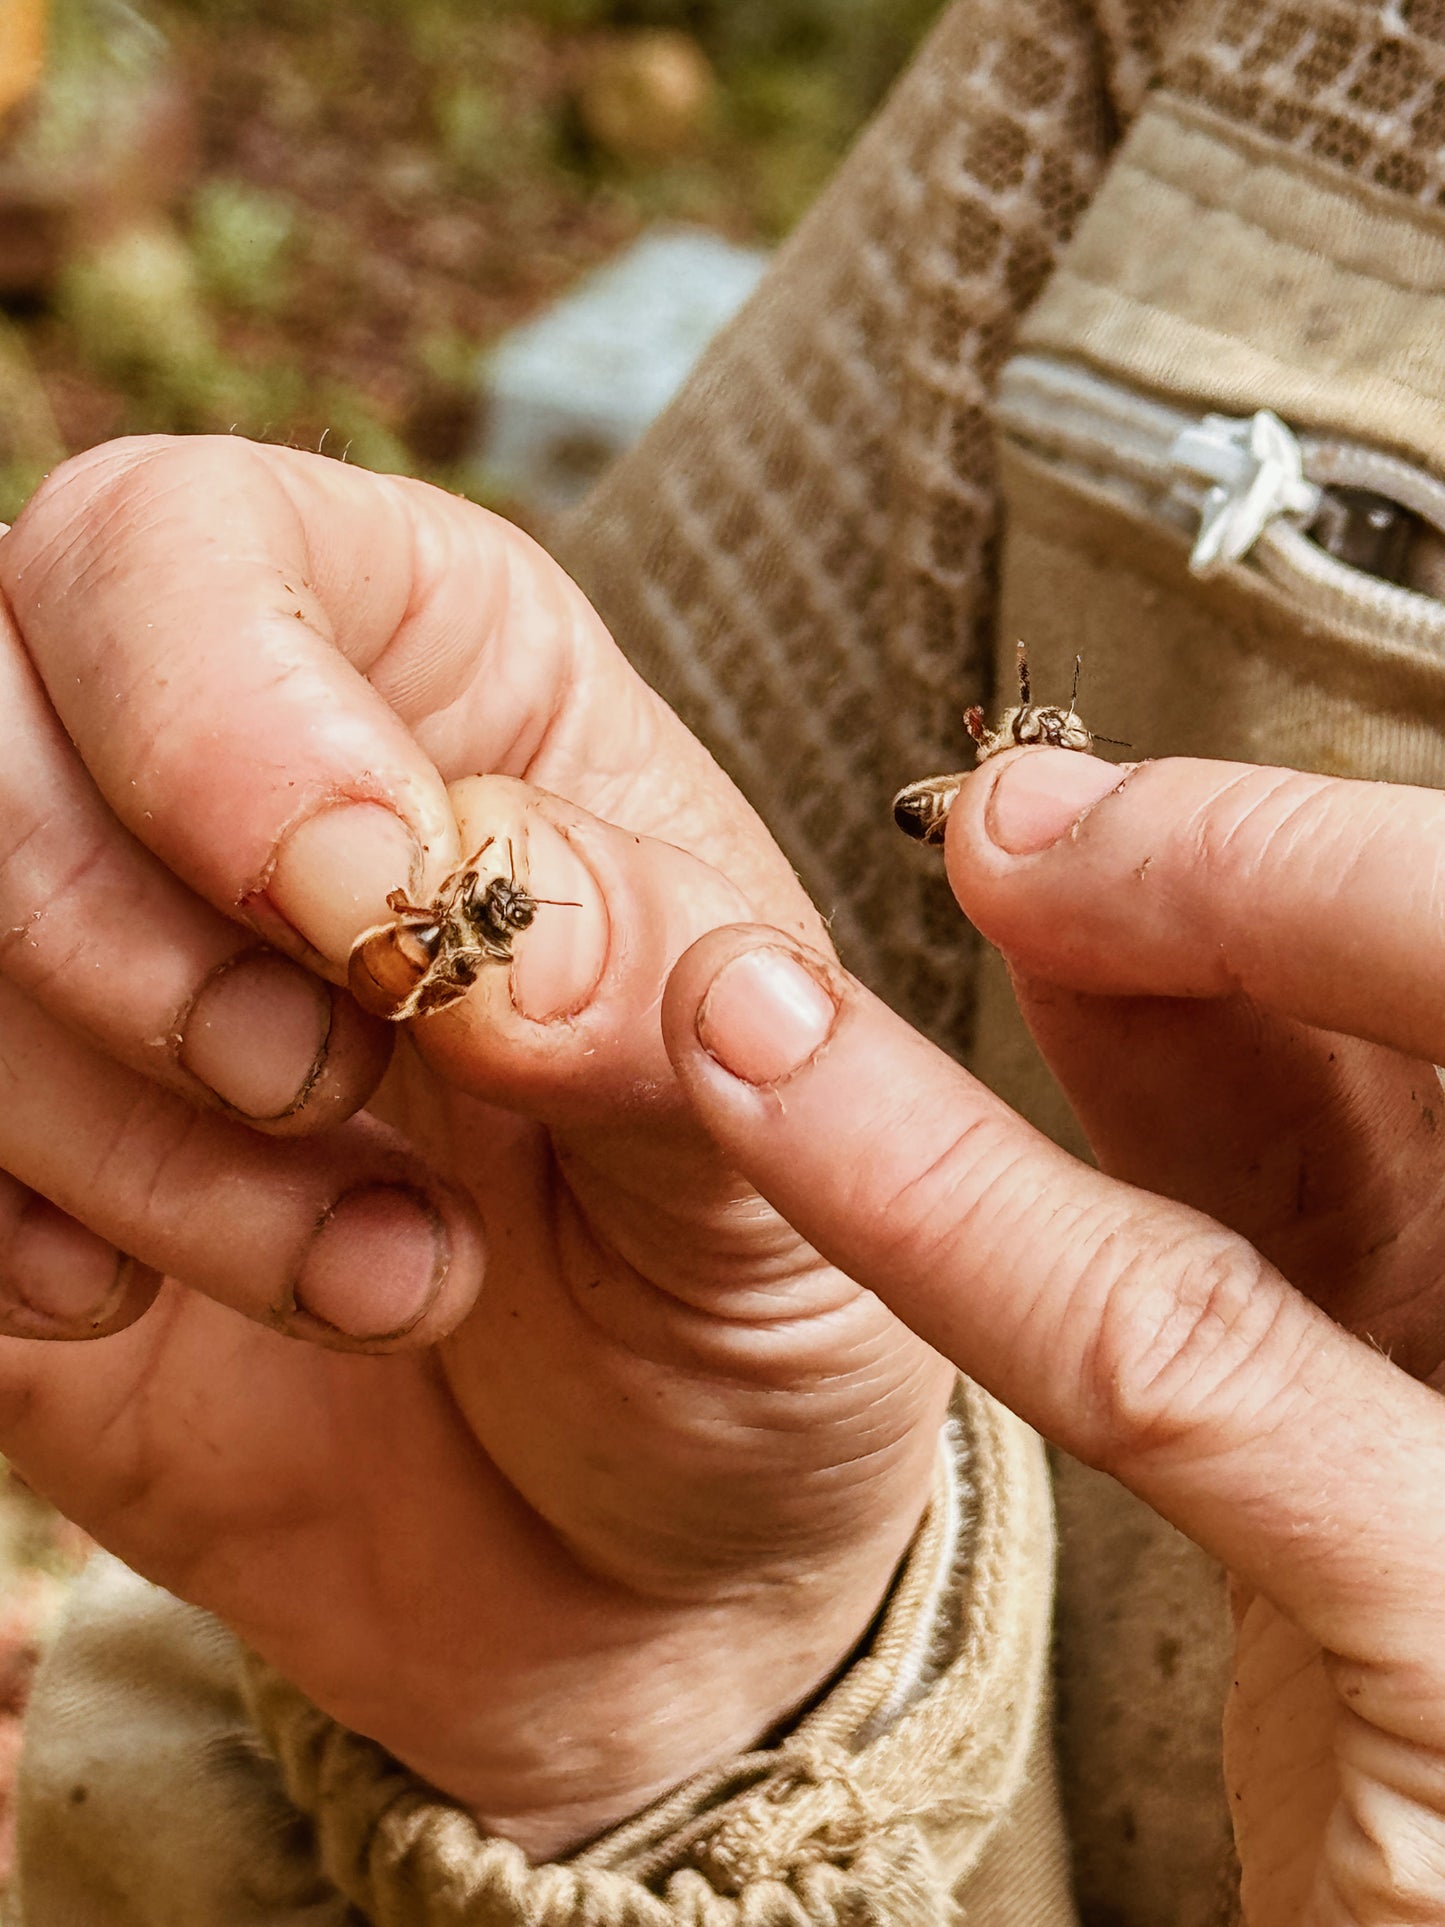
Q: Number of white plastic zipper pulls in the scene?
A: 1